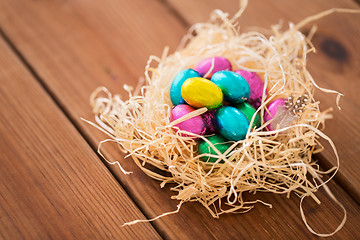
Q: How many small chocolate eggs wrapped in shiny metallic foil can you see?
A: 11